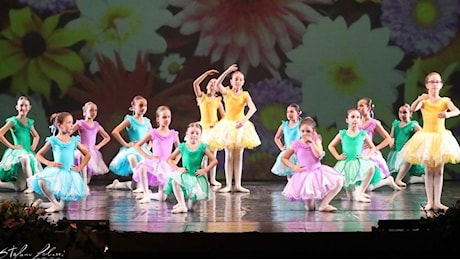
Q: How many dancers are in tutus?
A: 14